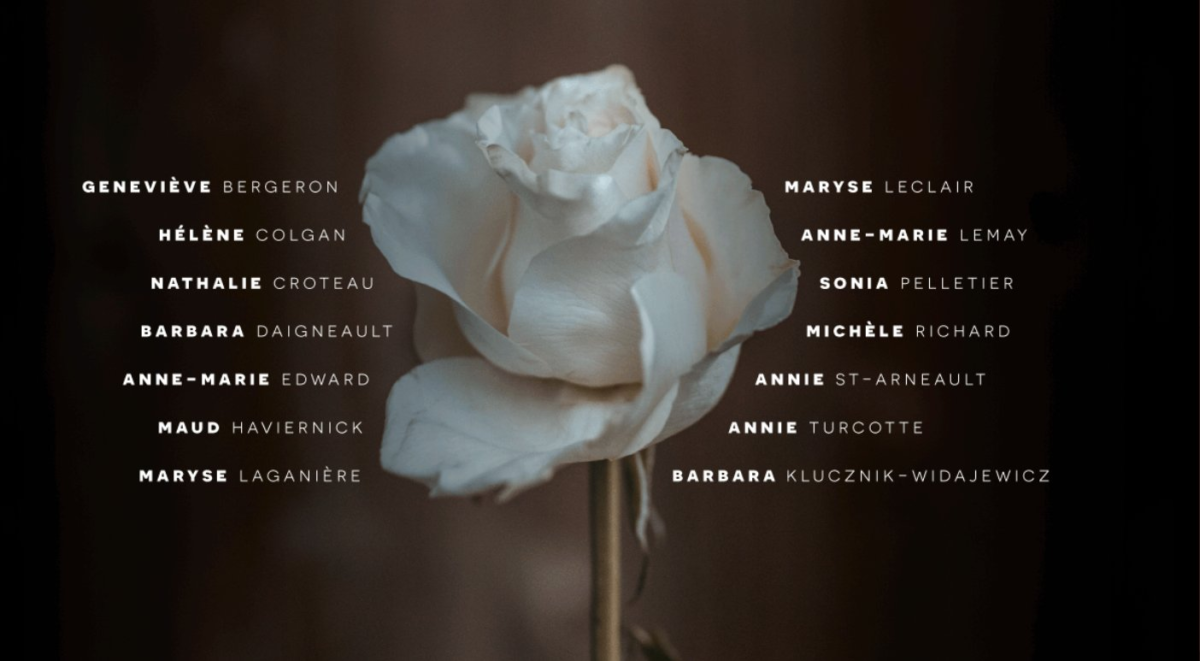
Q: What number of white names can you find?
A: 14